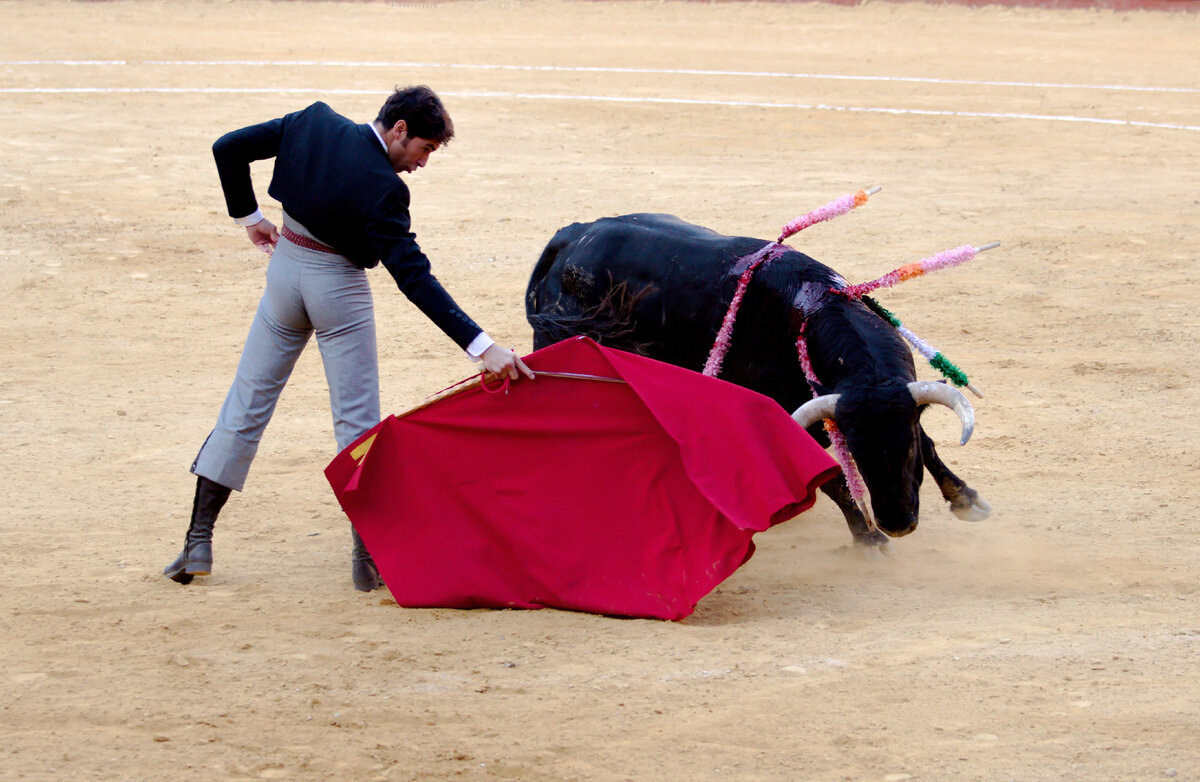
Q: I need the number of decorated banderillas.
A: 5